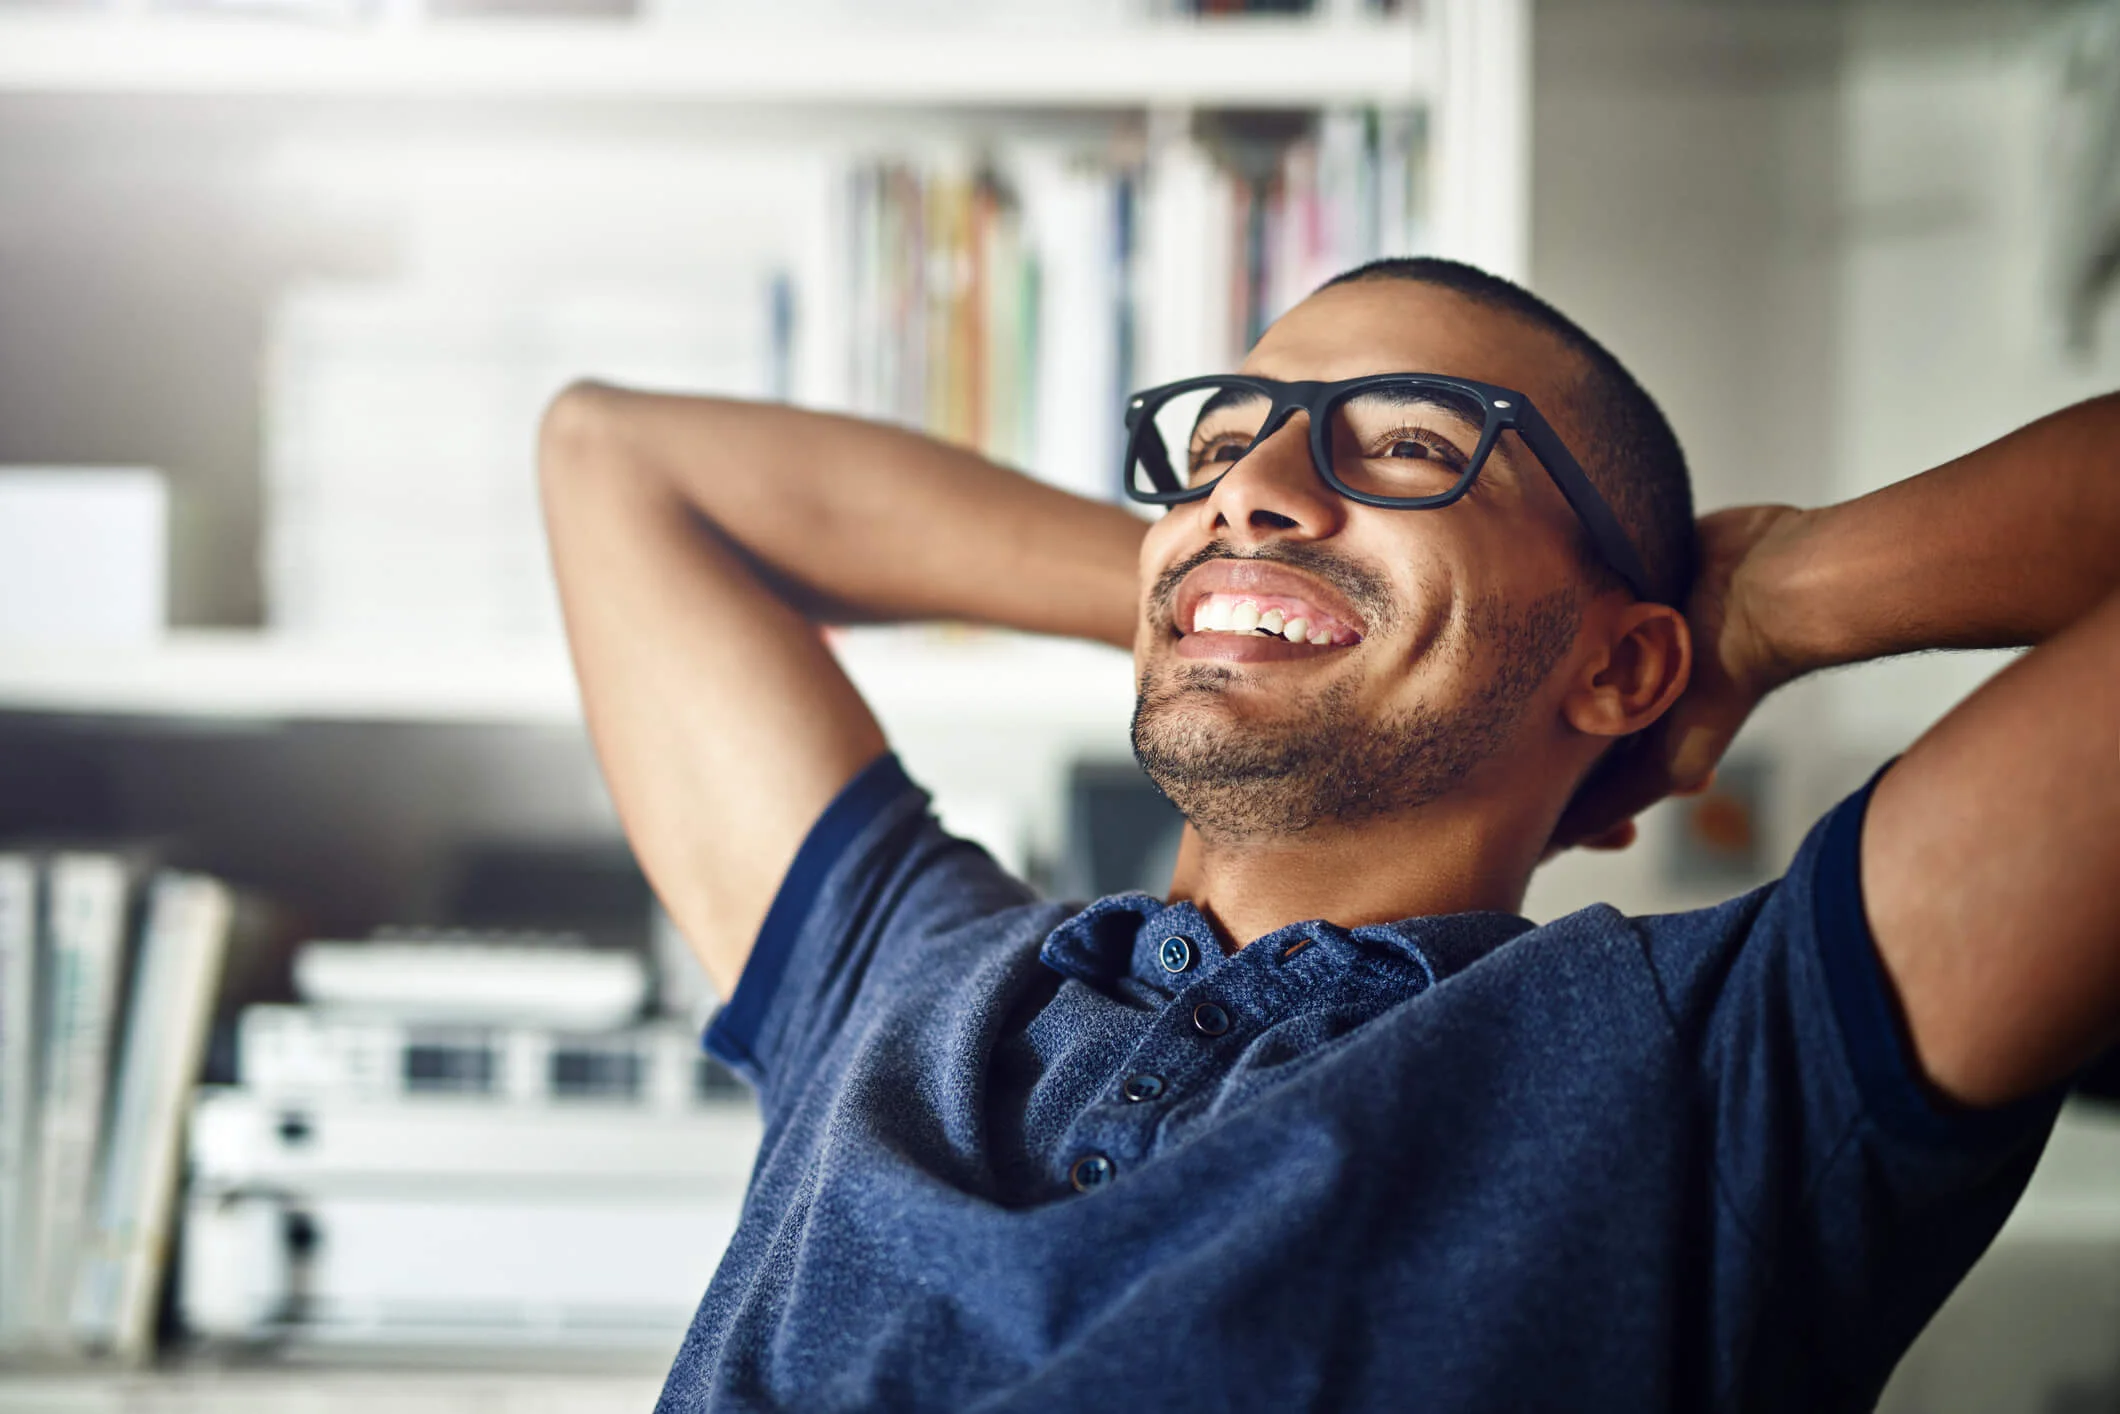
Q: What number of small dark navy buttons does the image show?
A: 4